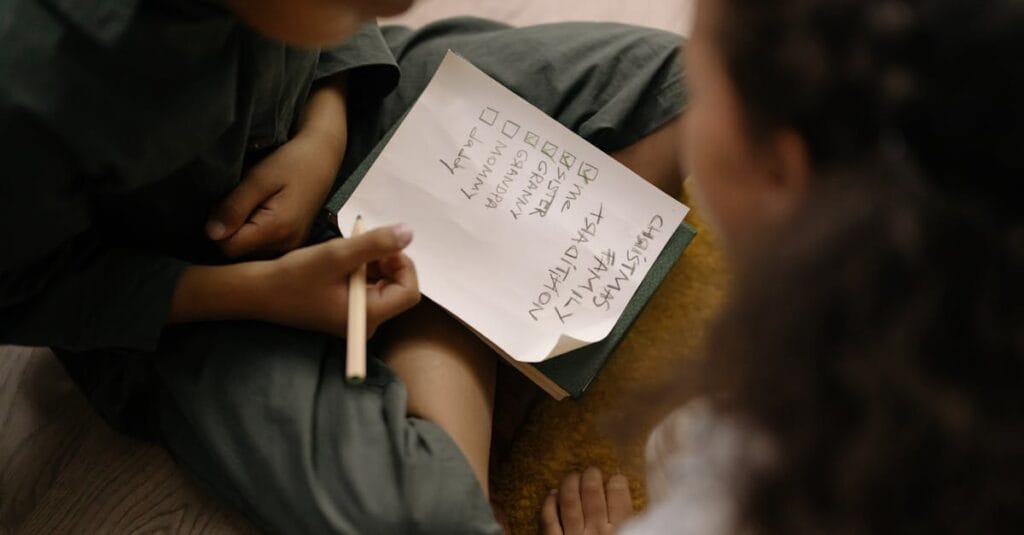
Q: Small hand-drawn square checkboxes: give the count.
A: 6